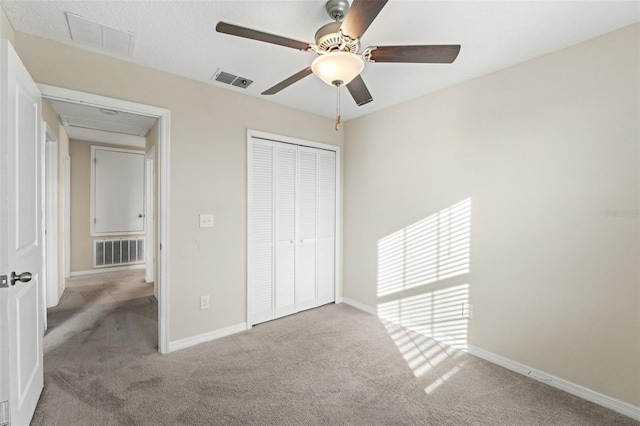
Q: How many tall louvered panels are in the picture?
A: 4